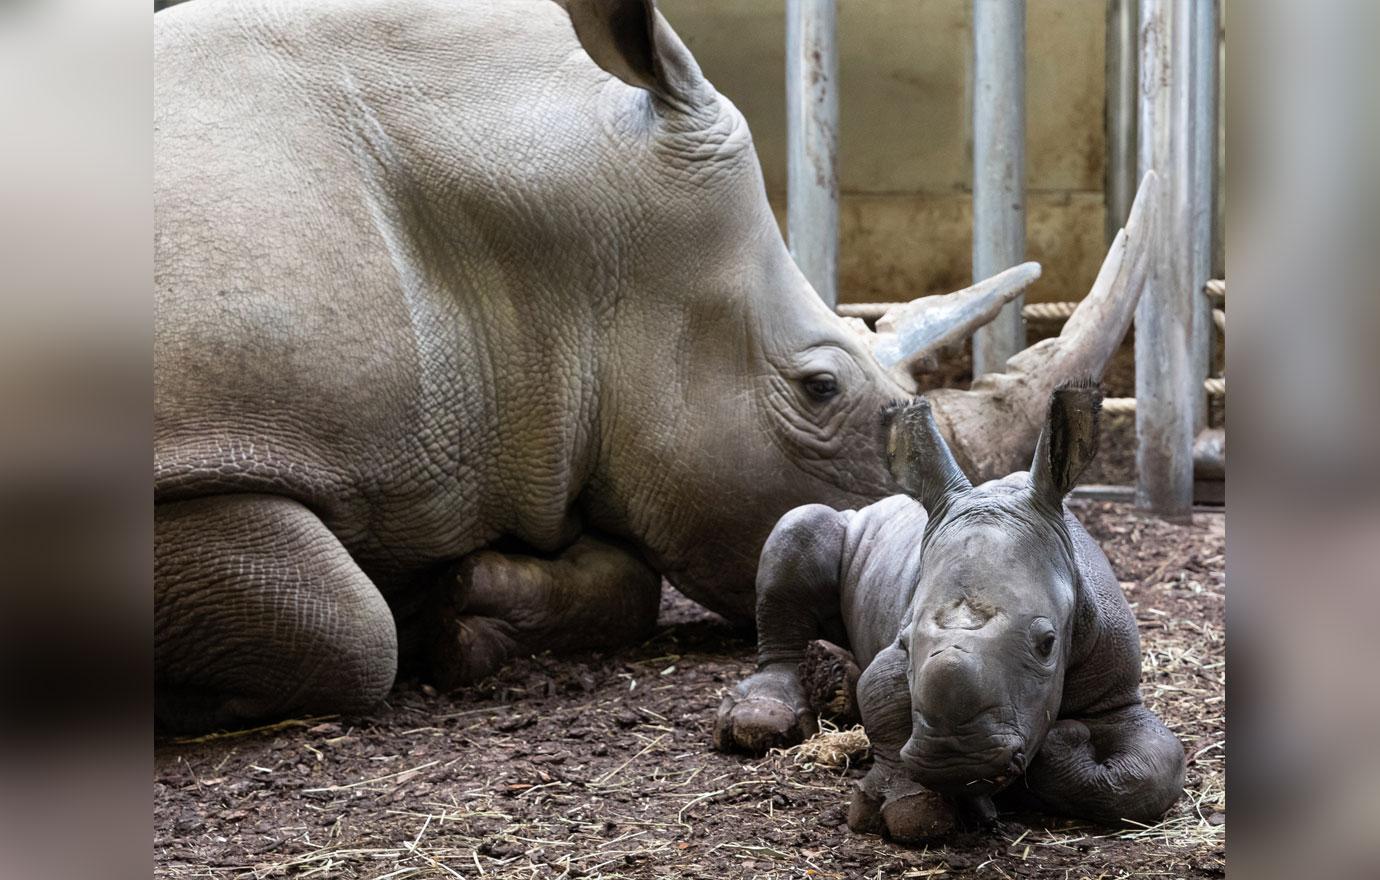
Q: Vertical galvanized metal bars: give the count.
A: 5